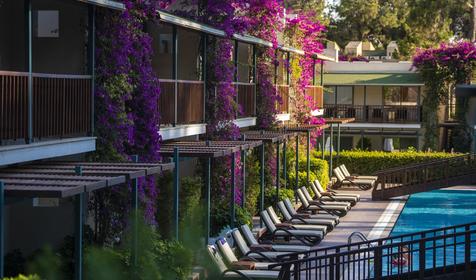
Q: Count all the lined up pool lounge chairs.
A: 14